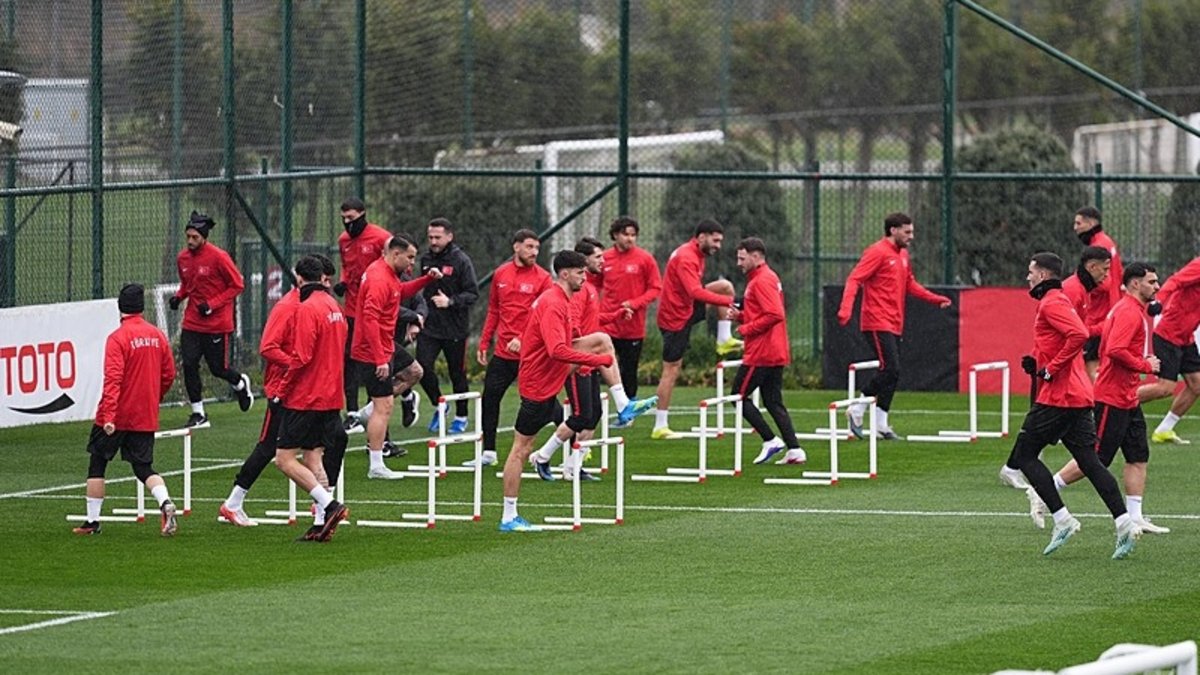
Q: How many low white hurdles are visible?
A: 11